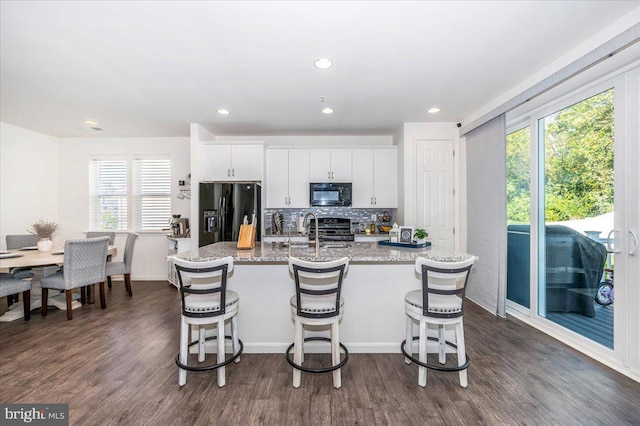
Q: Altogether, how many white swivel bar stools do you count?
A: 3